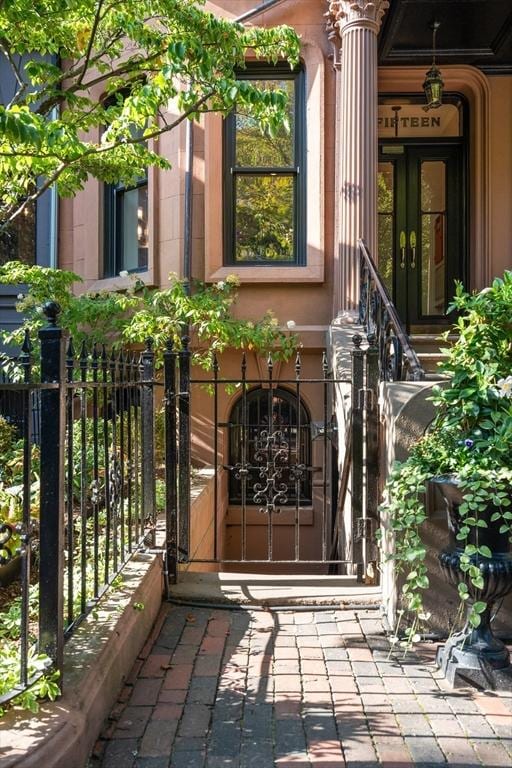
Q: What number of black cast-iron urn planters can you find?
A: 1